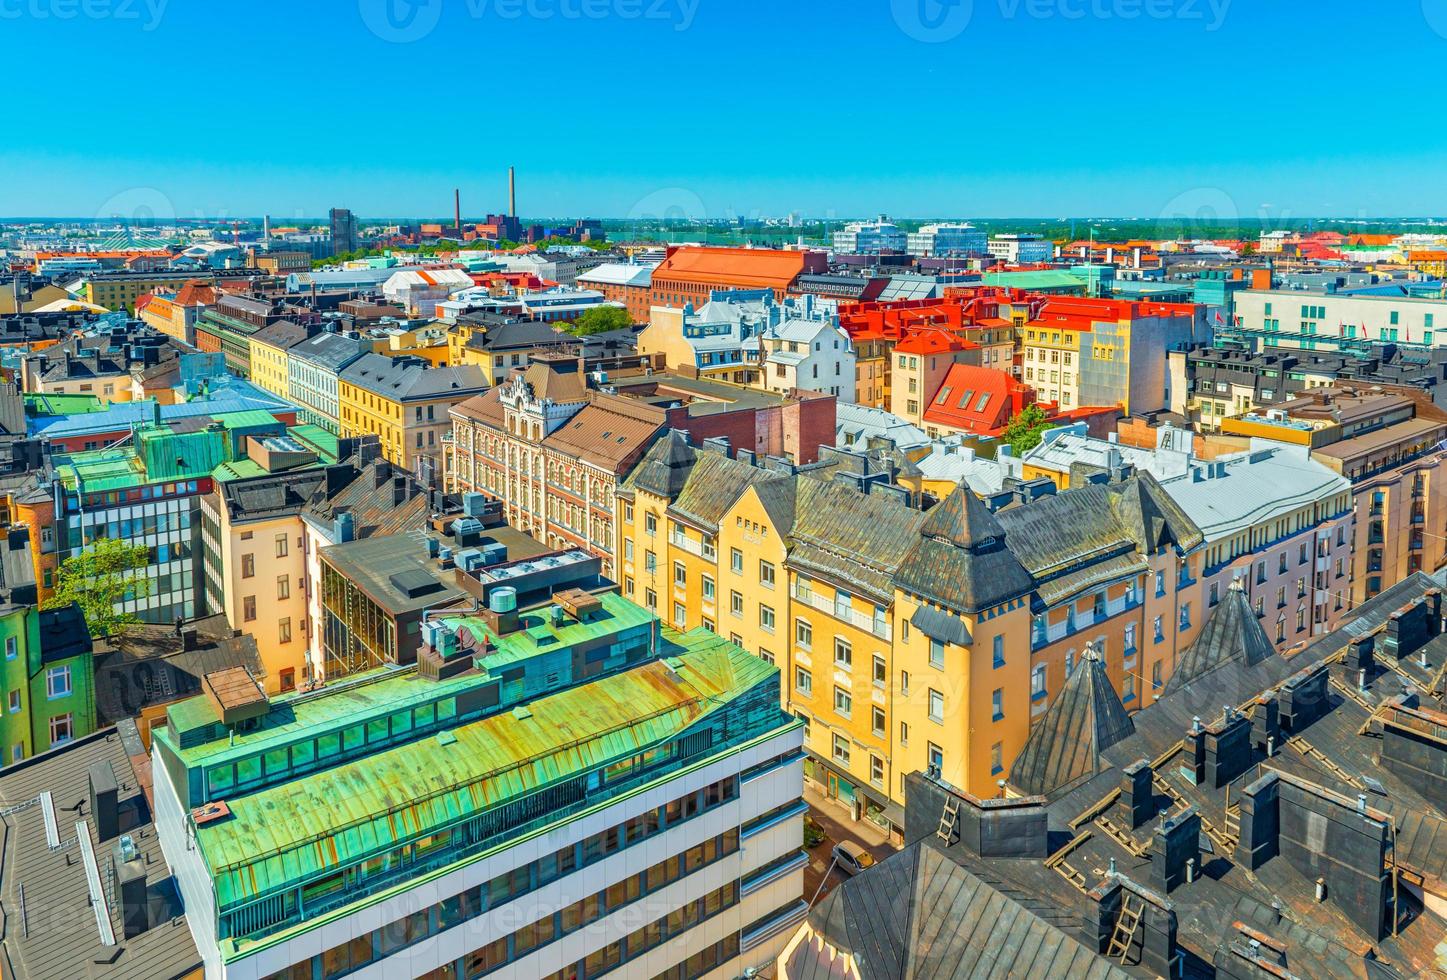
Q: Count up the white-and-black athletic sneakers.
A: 0